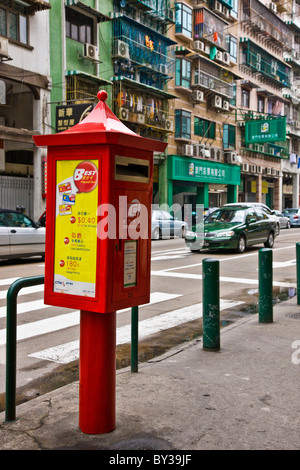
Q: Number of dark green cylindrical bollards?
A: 3